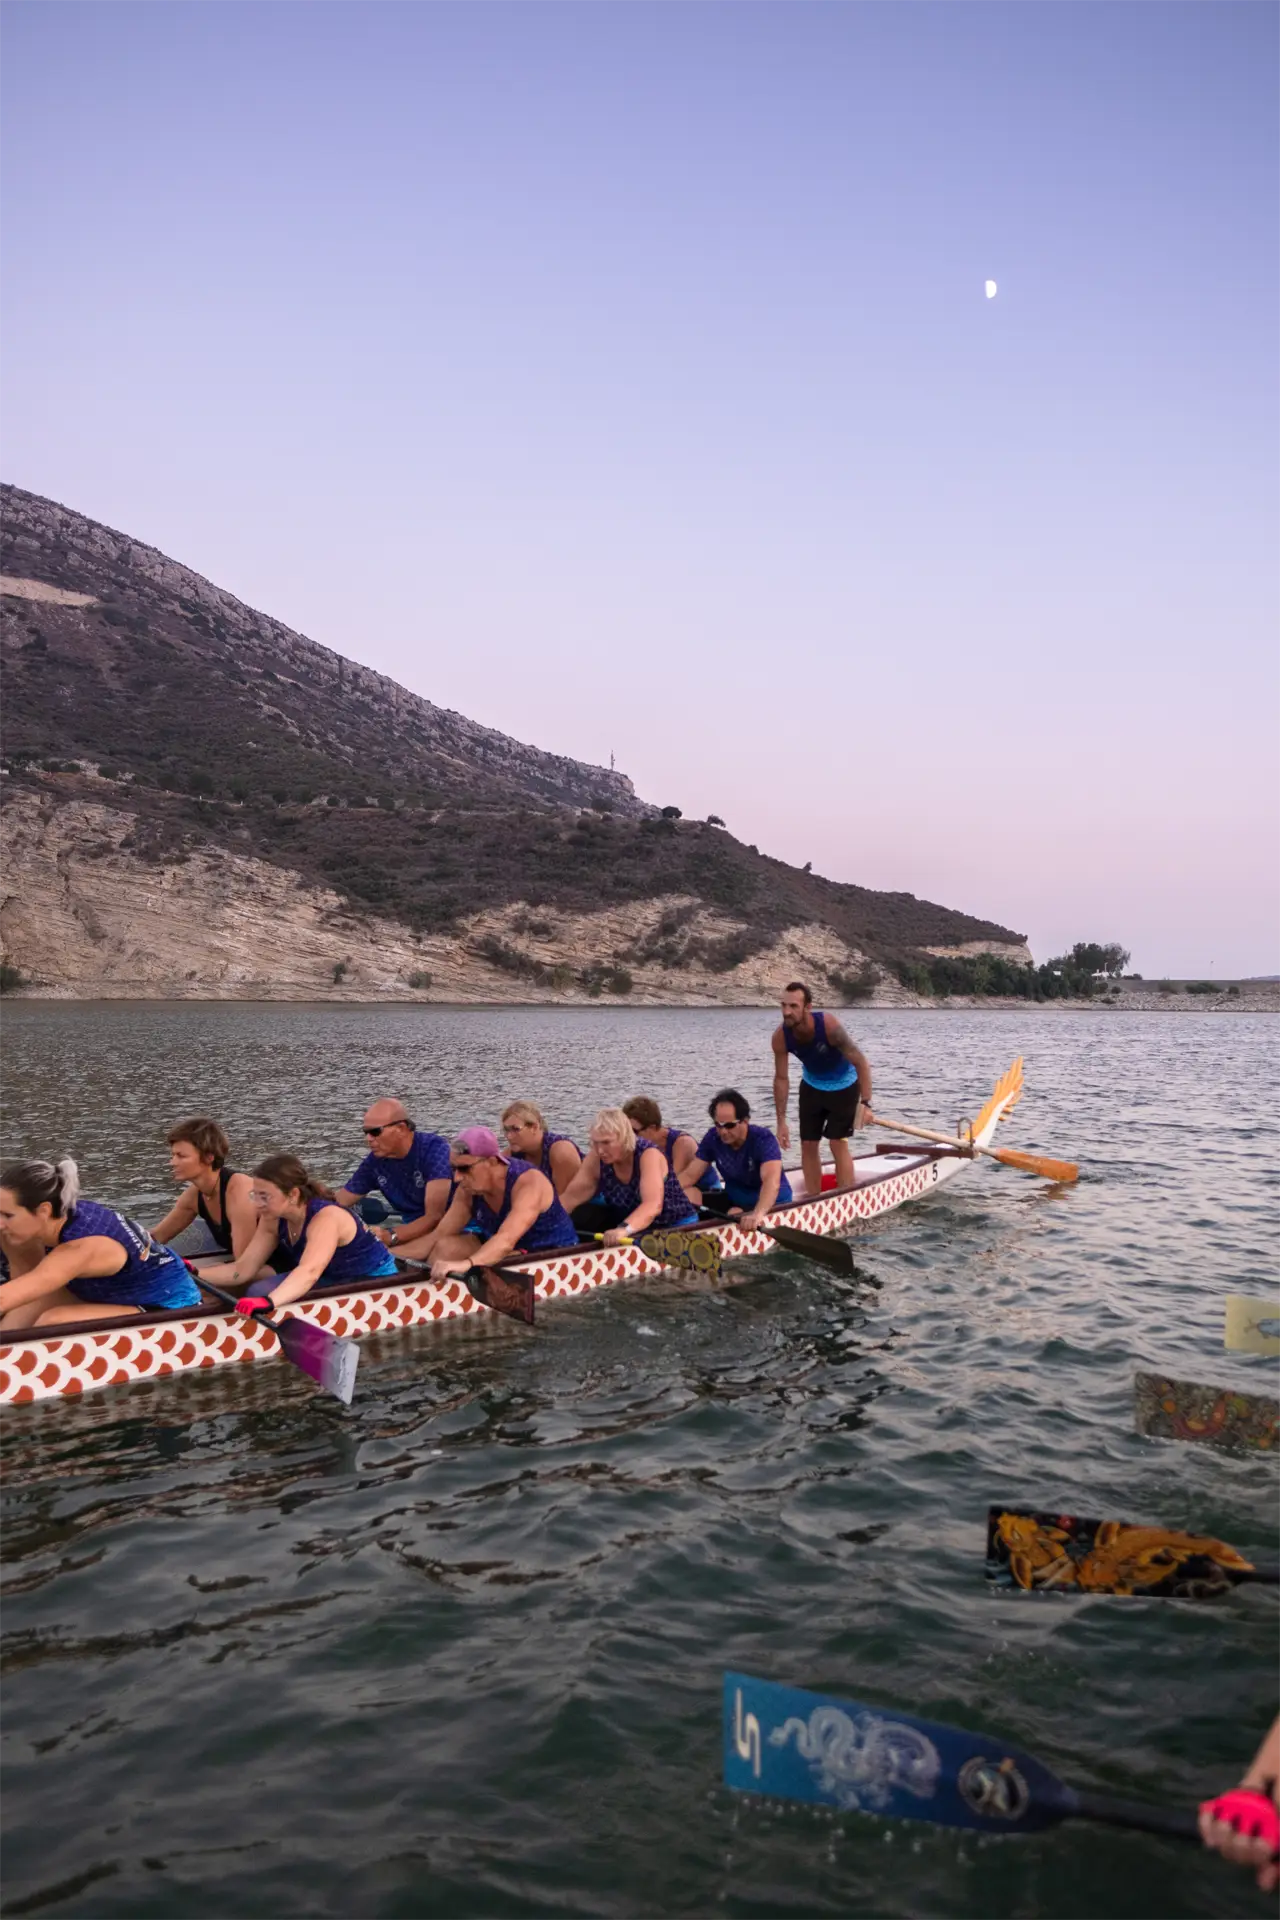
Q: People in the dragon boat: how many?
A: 10